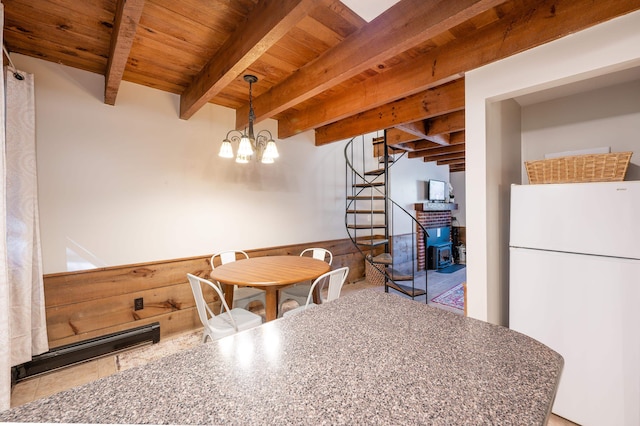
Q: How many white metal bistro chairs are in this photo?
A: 4